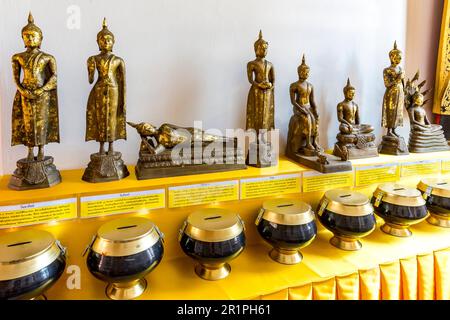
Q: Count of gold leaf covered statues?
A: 8